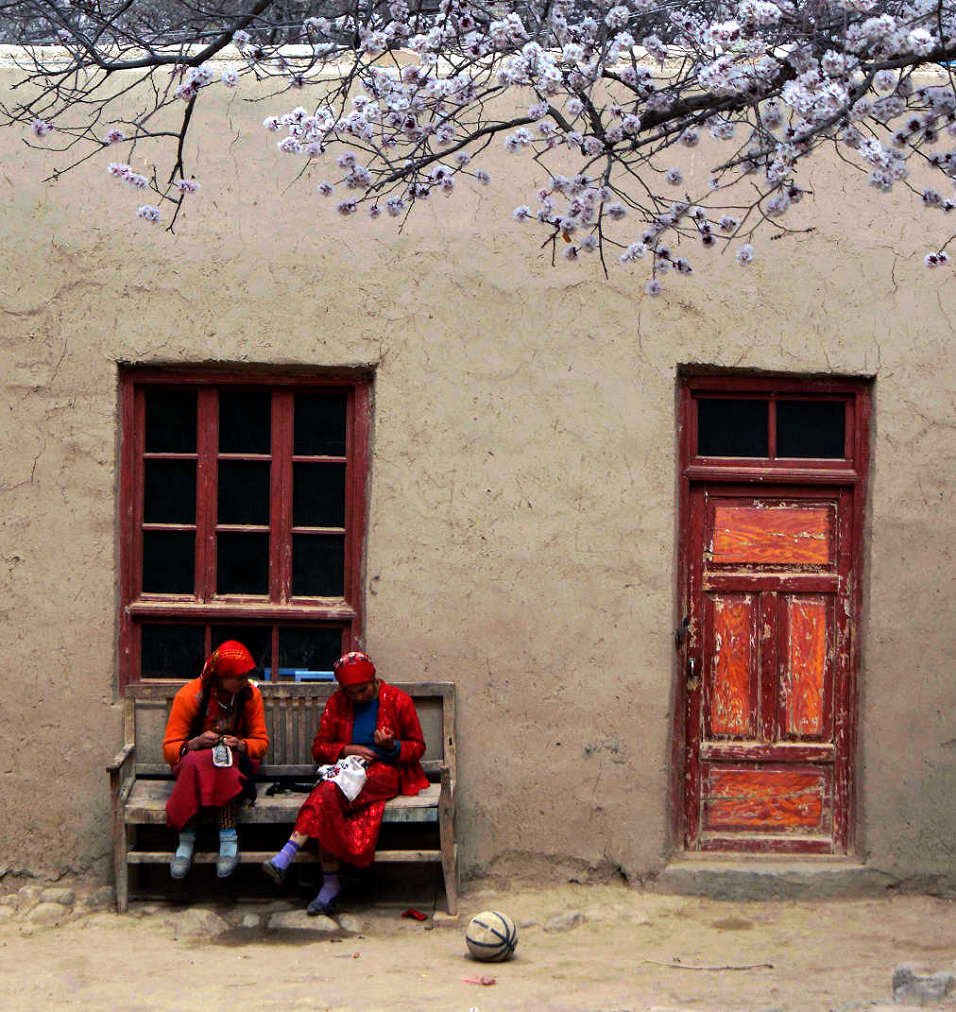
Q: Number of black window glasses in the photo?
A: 14